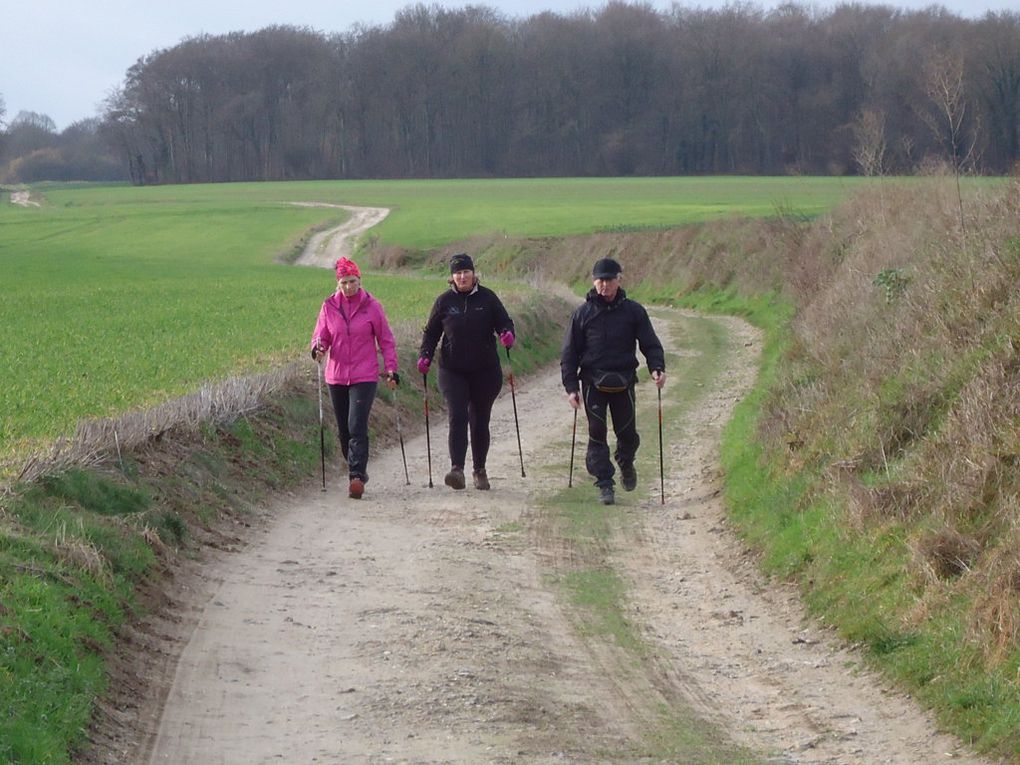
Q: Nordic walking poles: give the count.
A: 6